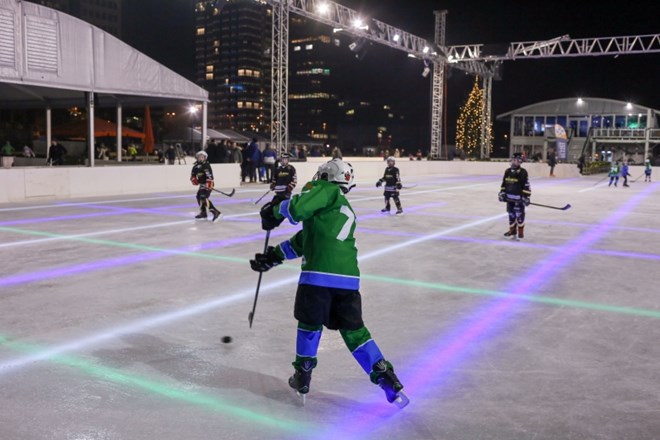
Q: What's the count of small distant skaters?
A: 3